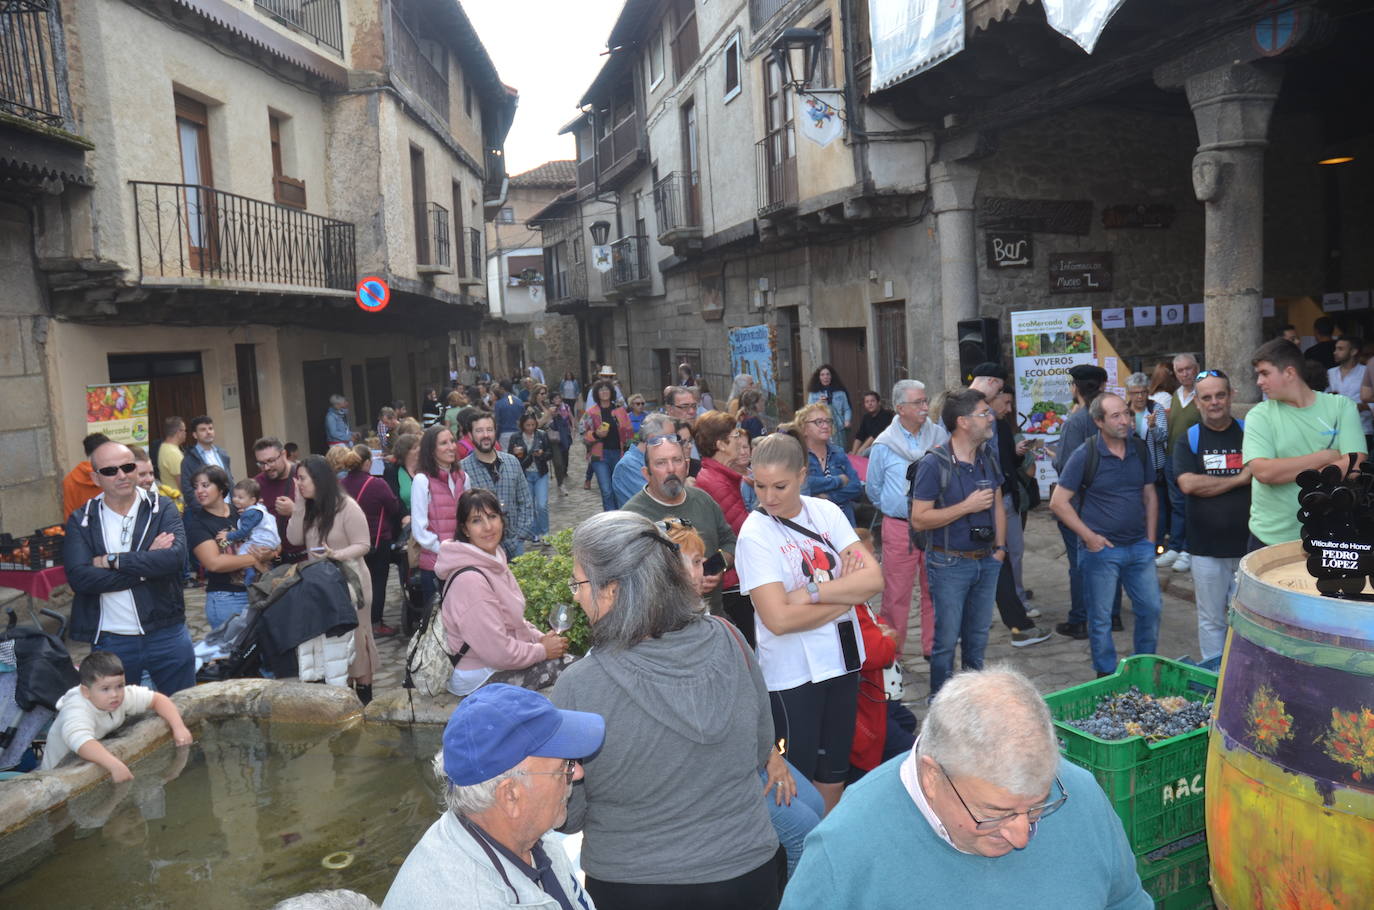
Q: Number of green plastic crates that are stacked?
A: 2